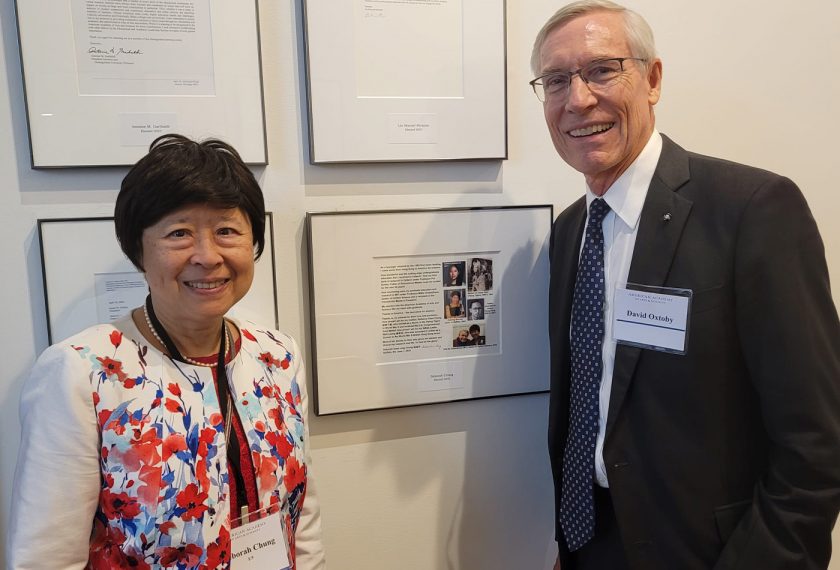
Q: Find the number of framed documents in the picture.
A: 4